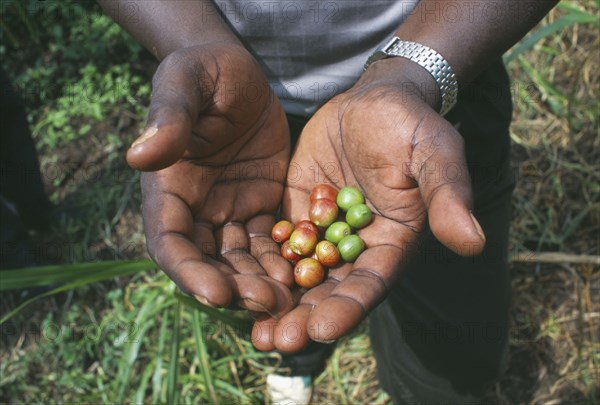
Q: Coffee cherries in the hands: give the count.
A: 12